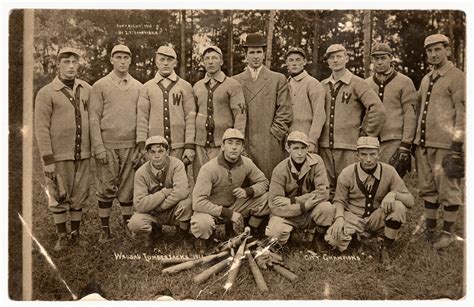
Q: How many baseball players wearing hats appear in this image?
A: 12